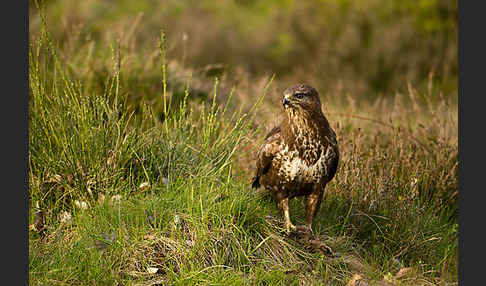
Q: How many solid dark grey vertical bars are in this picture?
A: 2